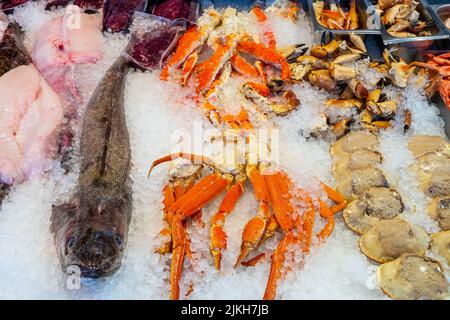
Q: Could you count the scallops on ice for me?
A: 11